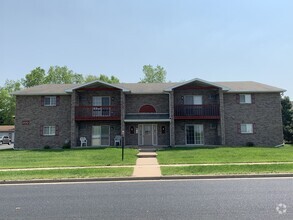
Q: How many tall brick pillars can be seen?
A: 4